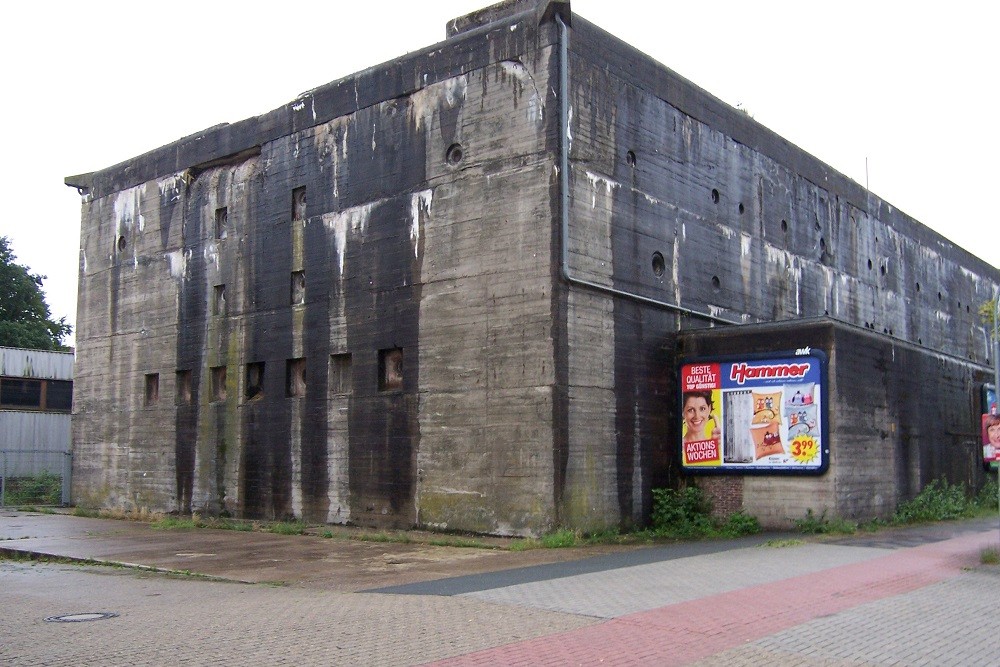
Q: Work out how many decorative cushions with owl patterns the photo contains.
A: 4